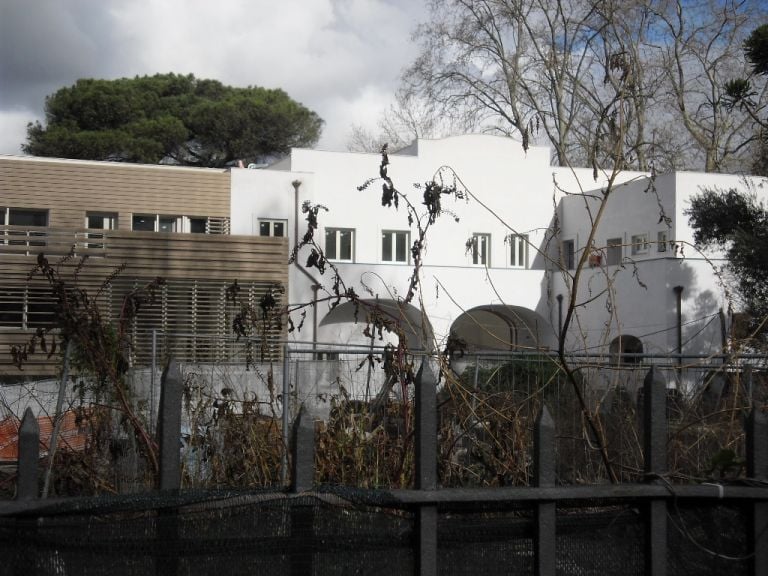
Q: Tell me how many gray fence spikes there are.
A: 7